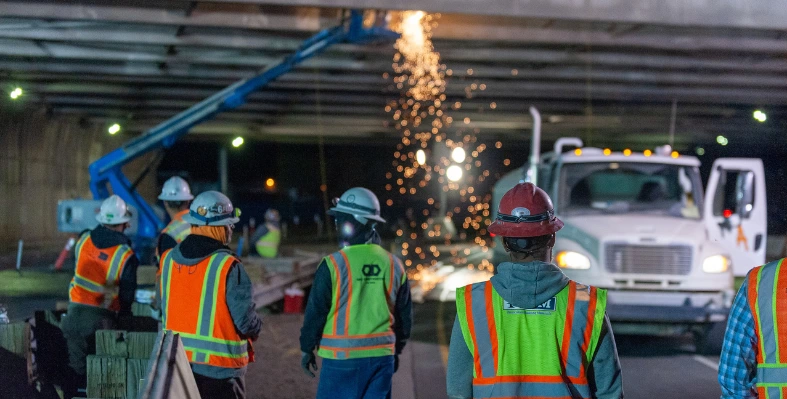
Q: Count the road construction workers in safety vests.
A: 7